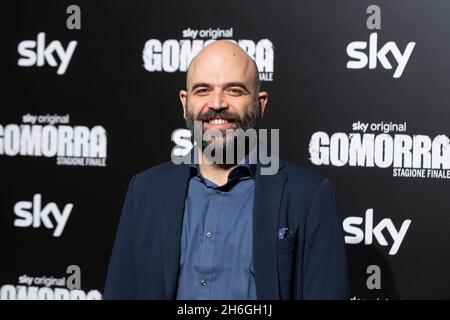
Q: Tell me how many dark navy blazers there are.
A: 1